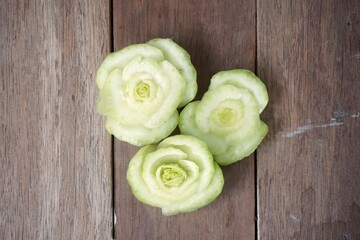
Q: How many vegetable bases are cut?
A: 3